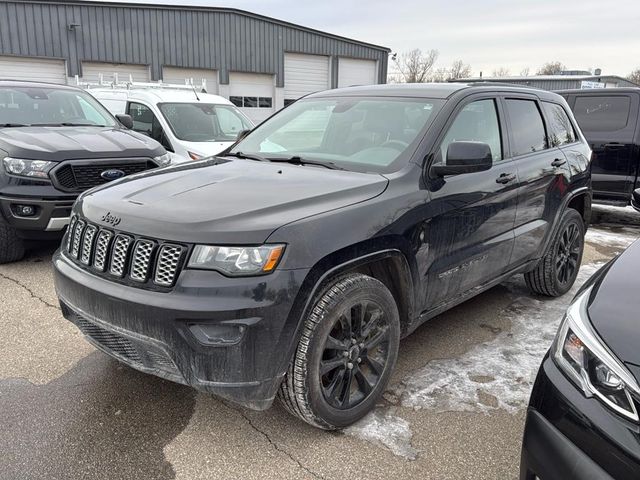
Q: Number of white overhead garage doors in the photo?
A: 6